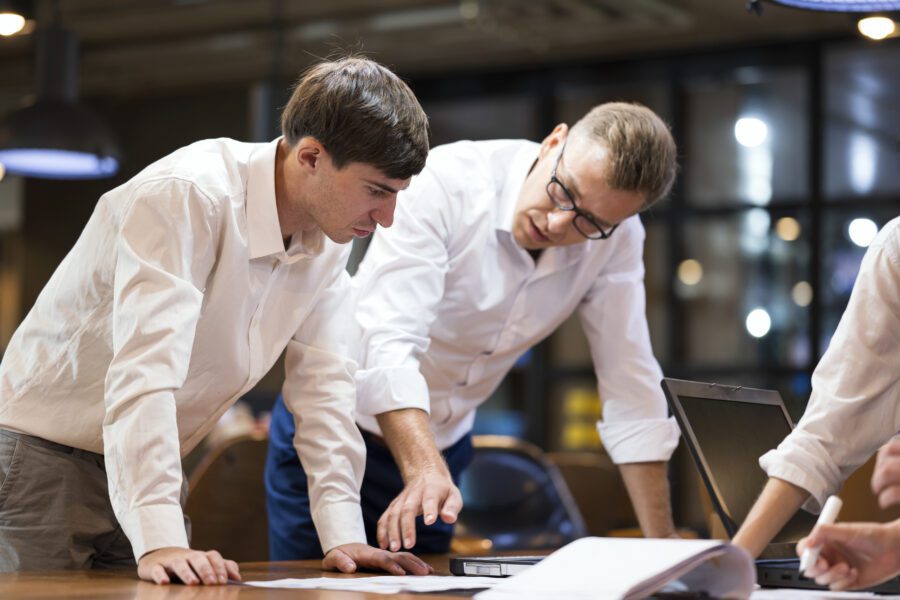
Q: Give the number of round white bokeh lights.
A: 3